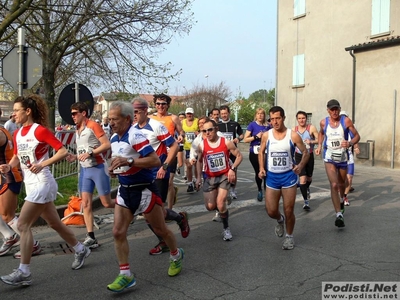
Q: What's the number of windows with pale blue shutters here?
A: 3